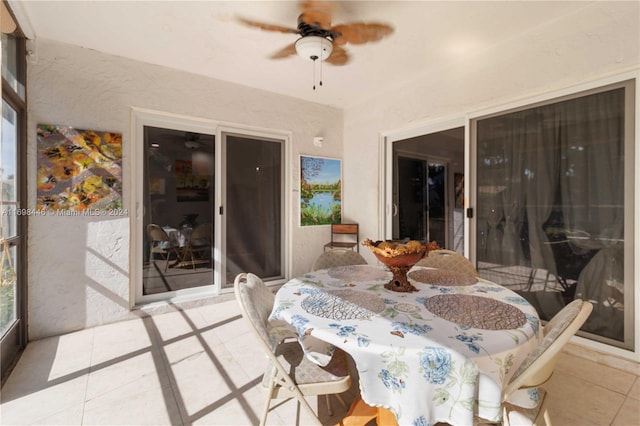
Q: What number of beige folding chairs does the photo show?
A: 4